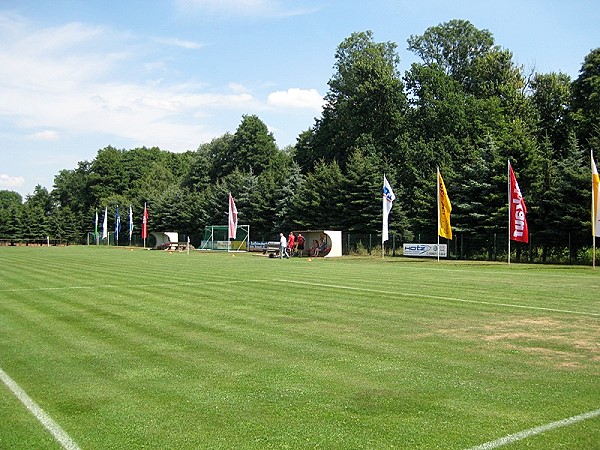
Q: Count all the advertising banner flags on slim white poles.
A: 10